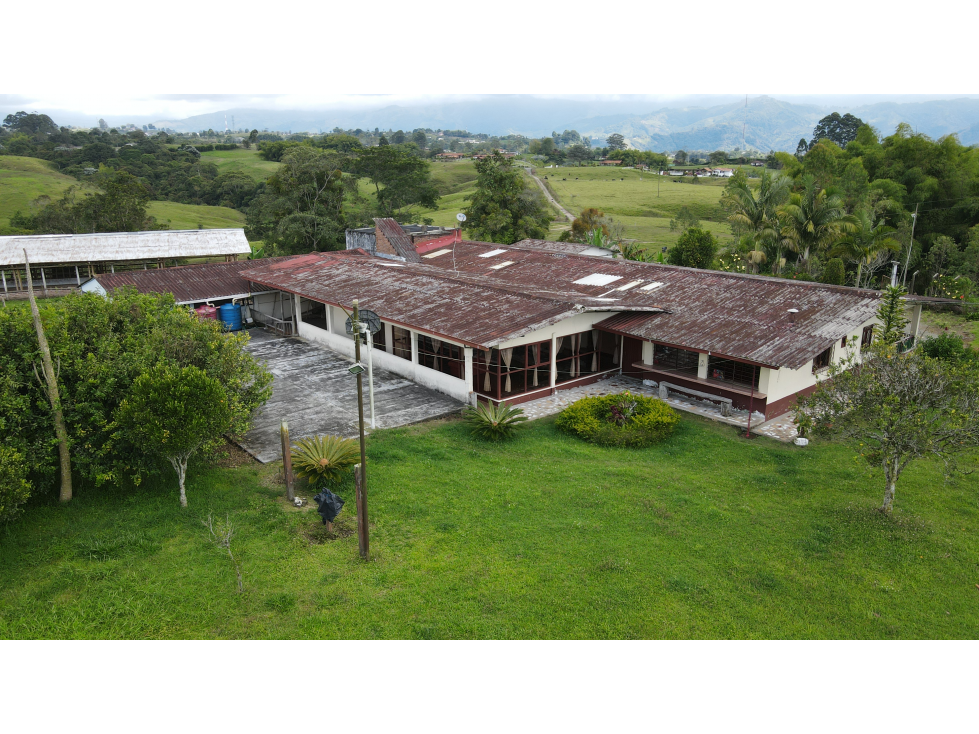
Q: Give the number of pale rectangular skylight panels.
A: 6